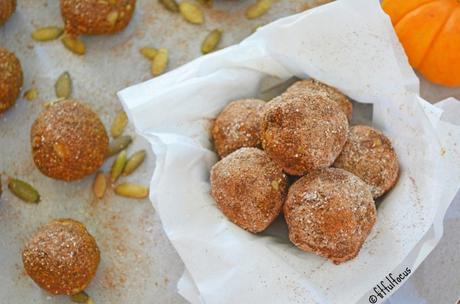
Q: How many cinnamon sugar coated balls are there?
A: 6